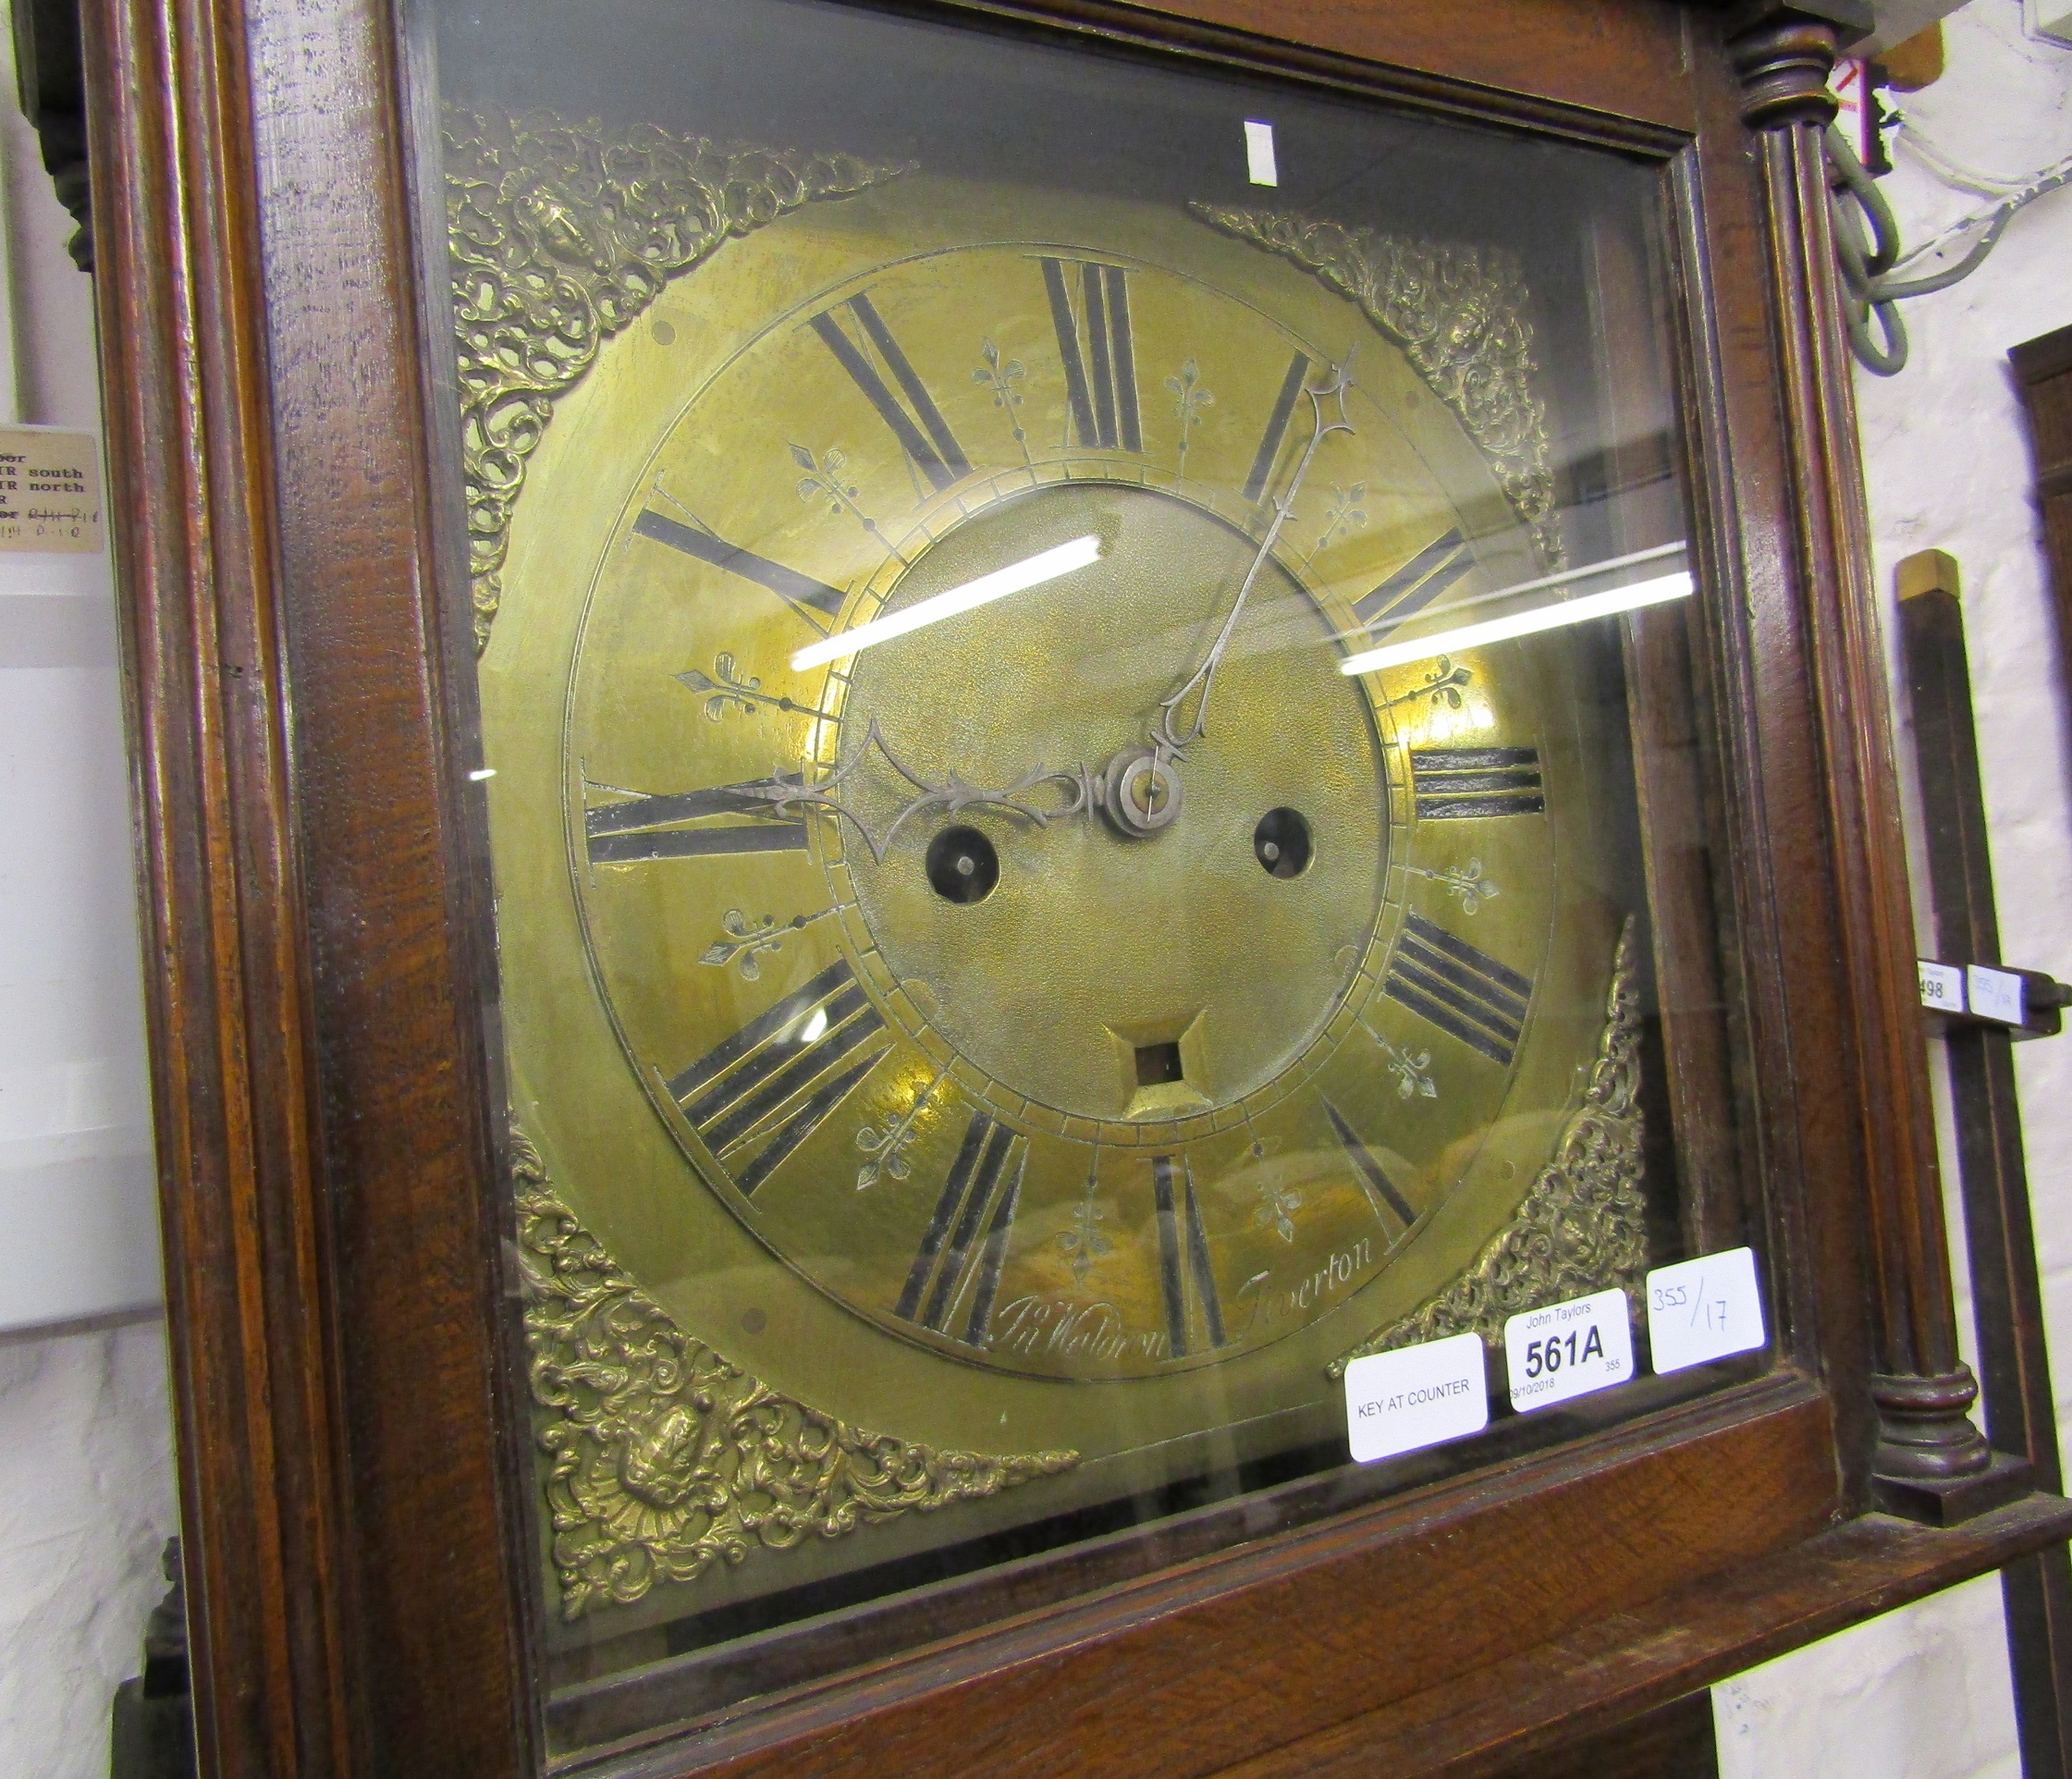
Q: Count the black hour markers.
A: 12